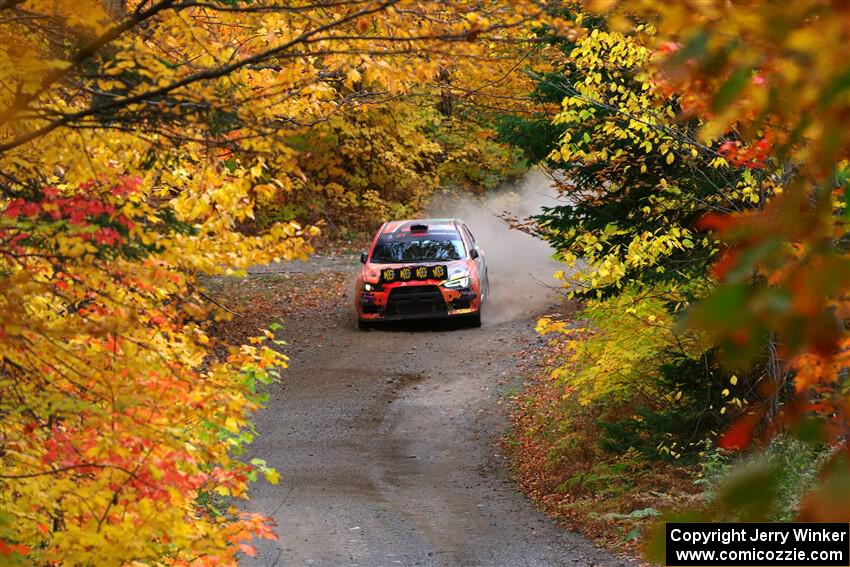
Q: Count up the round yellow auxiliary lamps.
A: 4